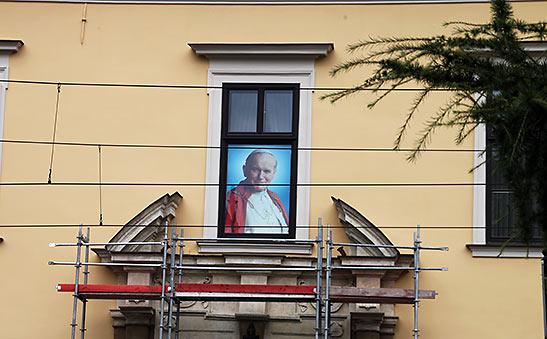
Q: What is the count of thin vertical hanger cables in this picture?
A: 2